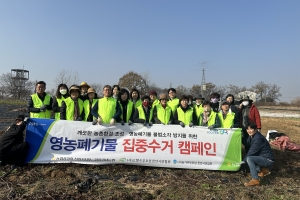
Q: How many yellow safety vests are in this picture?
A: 15